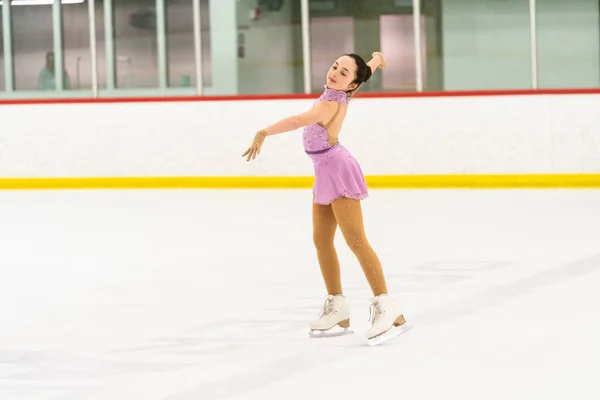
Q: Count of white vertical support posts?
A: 5